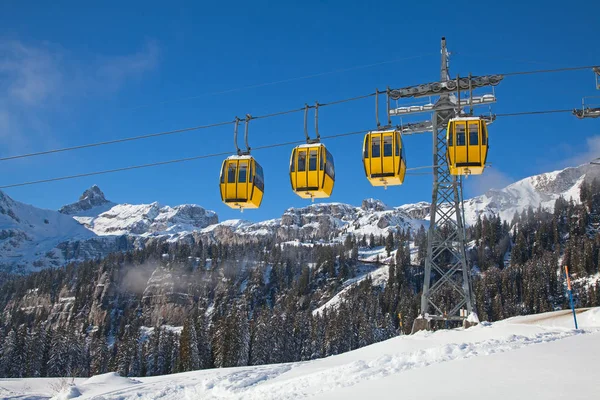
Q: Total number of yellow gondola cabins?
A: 4